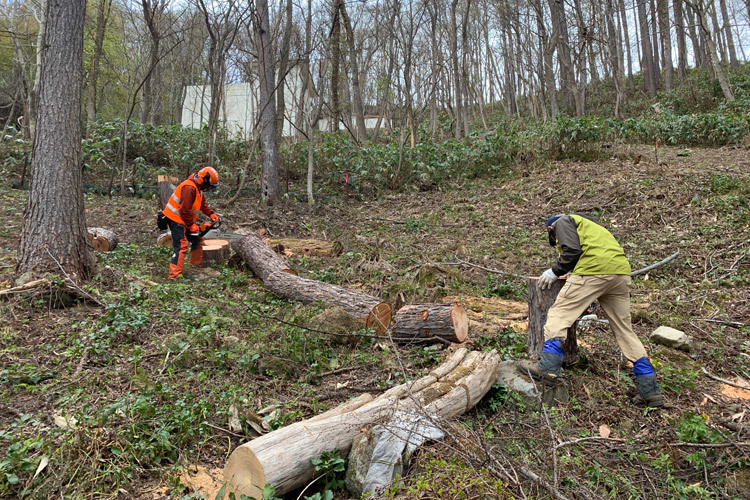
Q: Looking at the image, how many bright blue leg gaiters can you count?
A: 2